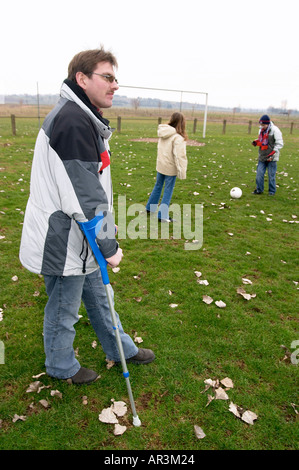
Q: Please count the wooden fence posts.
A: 7